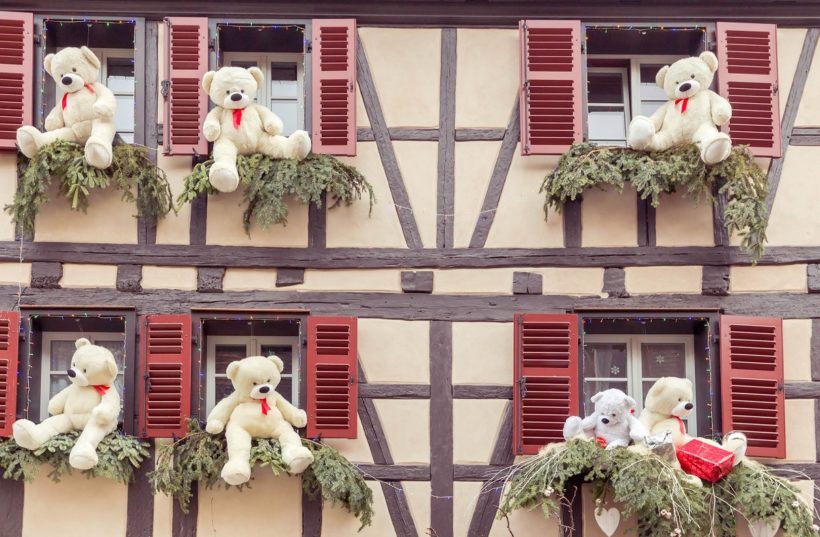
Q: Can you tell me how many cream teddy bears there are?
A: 6